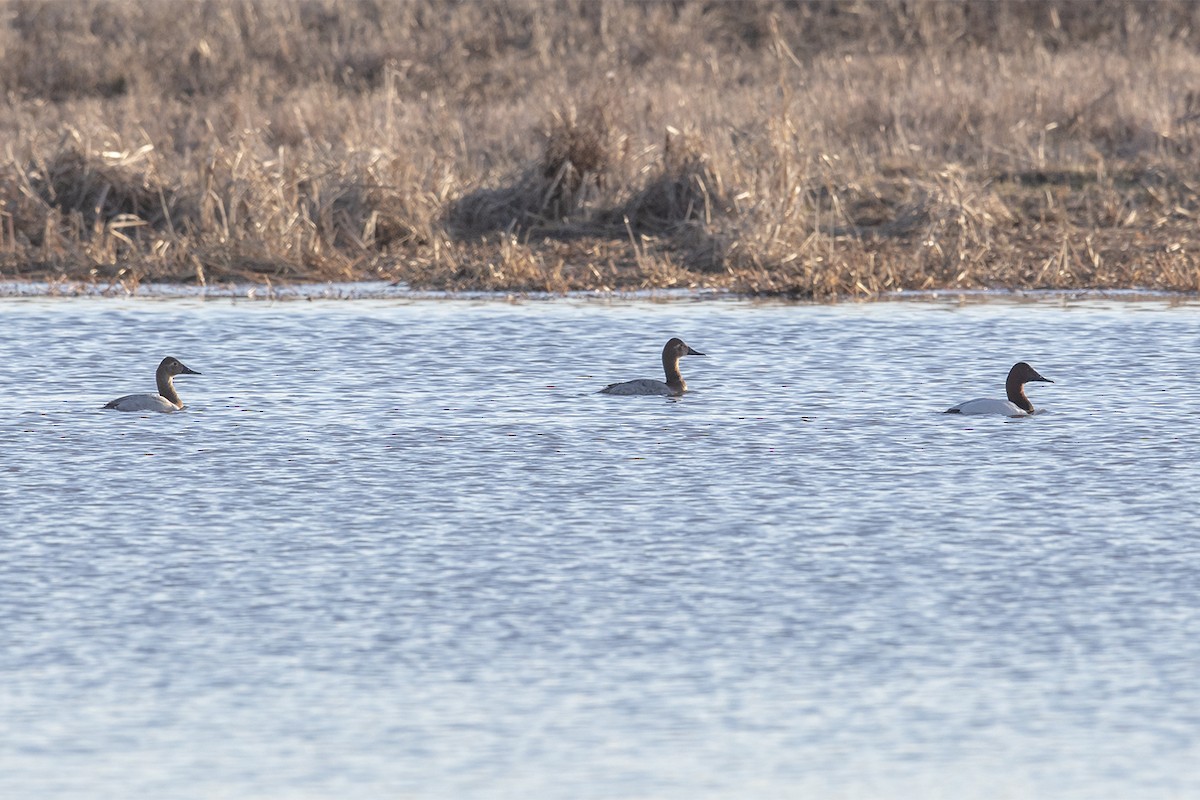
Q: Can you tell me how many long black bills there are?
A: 3